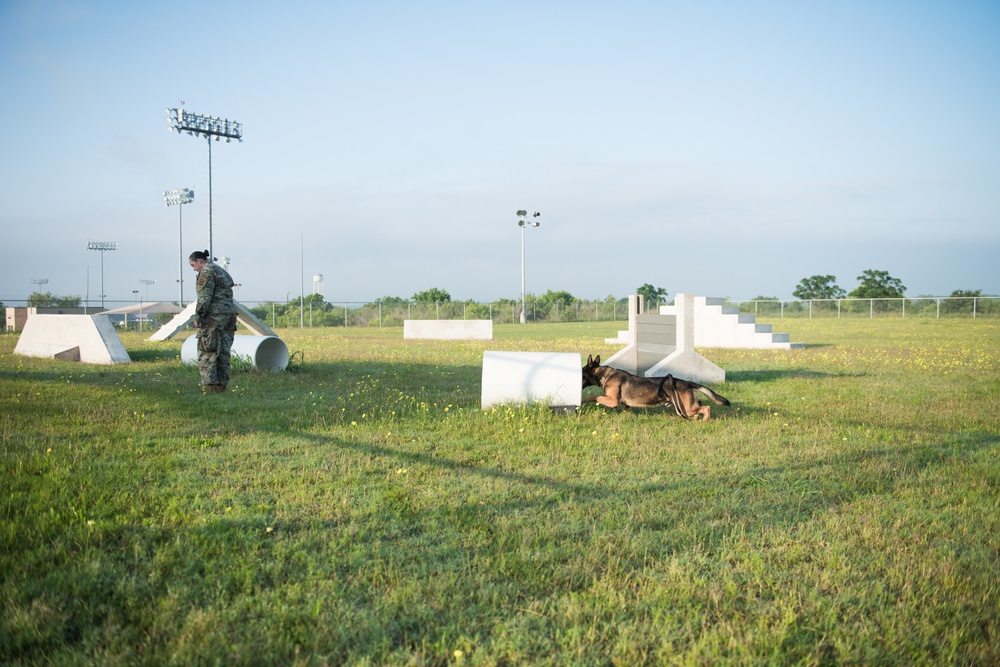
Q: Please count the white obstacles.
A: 7